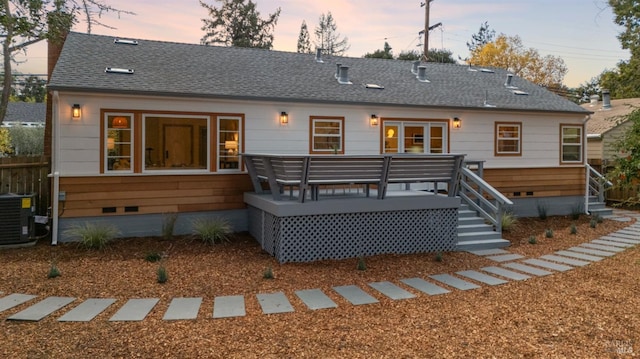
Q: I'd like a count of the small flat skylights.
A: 5